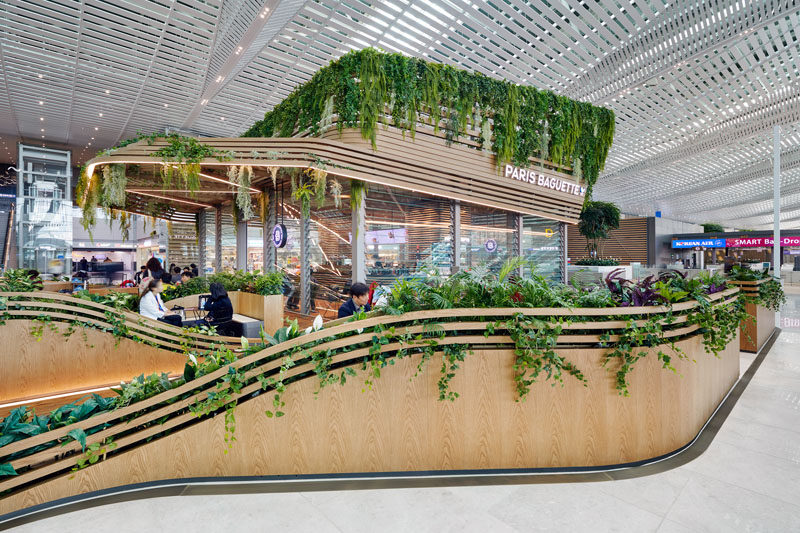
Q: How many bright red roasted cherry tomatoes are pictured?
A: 0